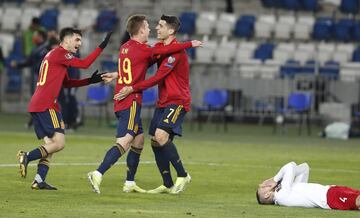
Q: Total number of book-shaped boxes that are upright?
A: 0